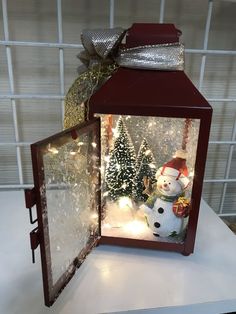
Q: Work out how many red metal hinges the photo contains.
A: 2